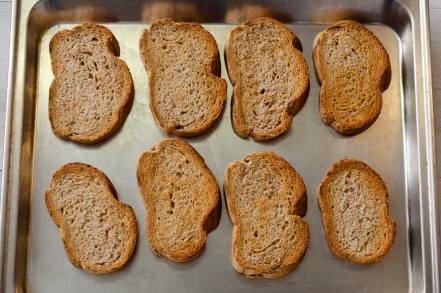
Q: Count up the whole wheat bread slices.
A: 8